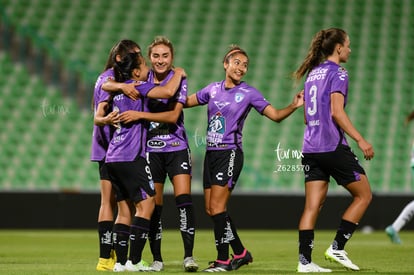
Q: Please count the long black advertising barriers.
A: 1